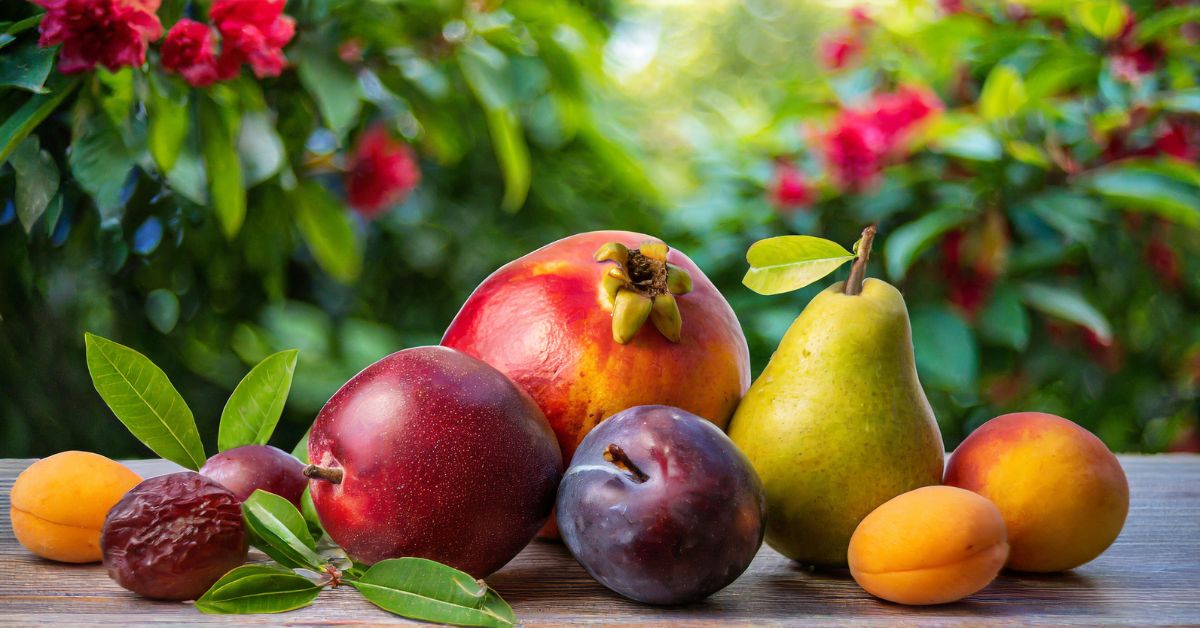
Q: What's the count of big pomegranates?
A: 1